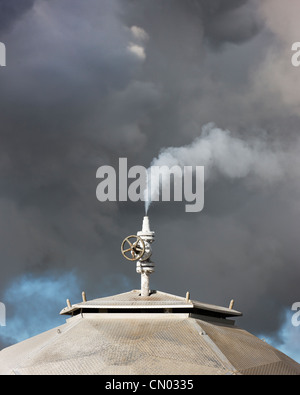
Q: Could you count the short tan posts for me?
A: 4